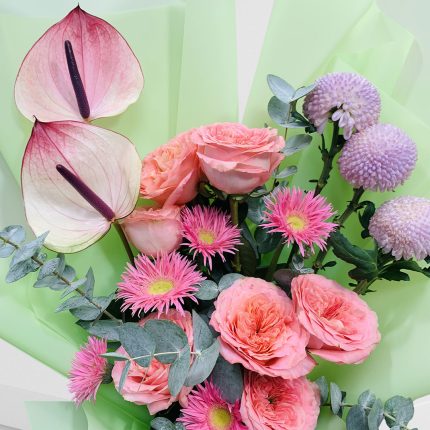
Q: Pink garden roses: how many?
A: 7